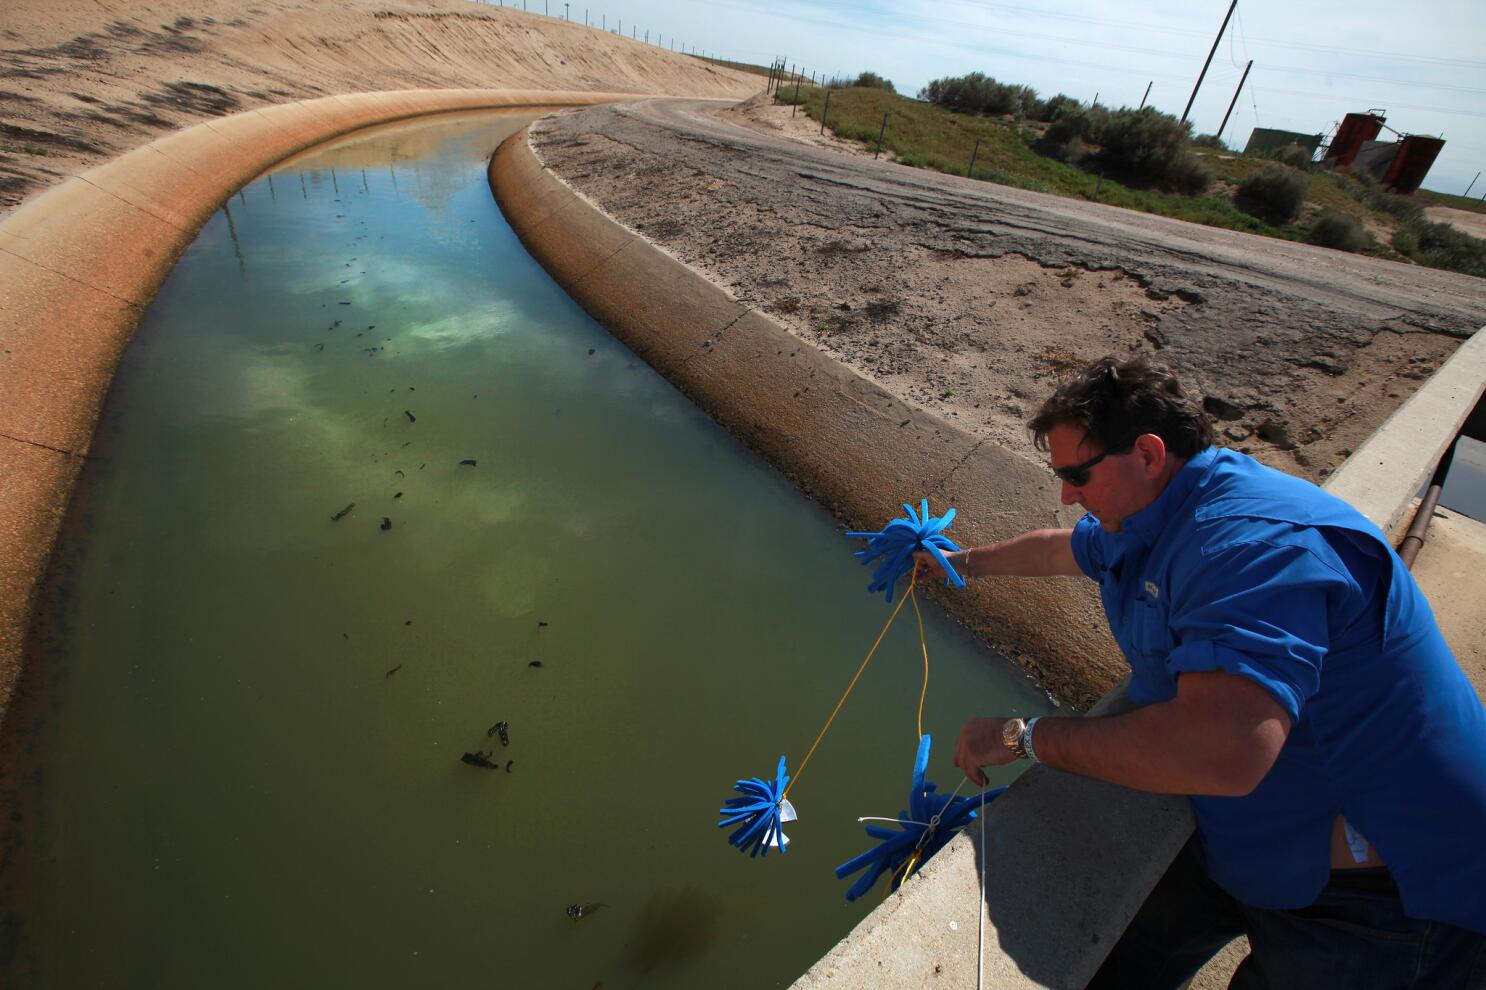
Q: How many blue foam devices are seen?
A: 3